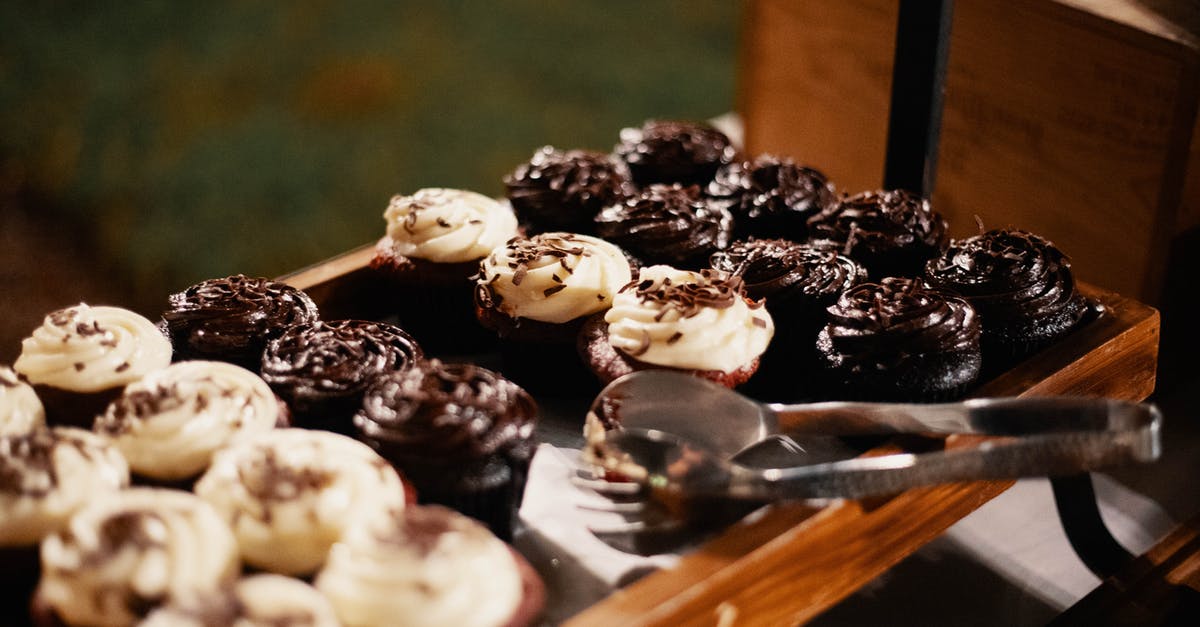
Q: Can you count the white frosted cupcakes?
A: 11